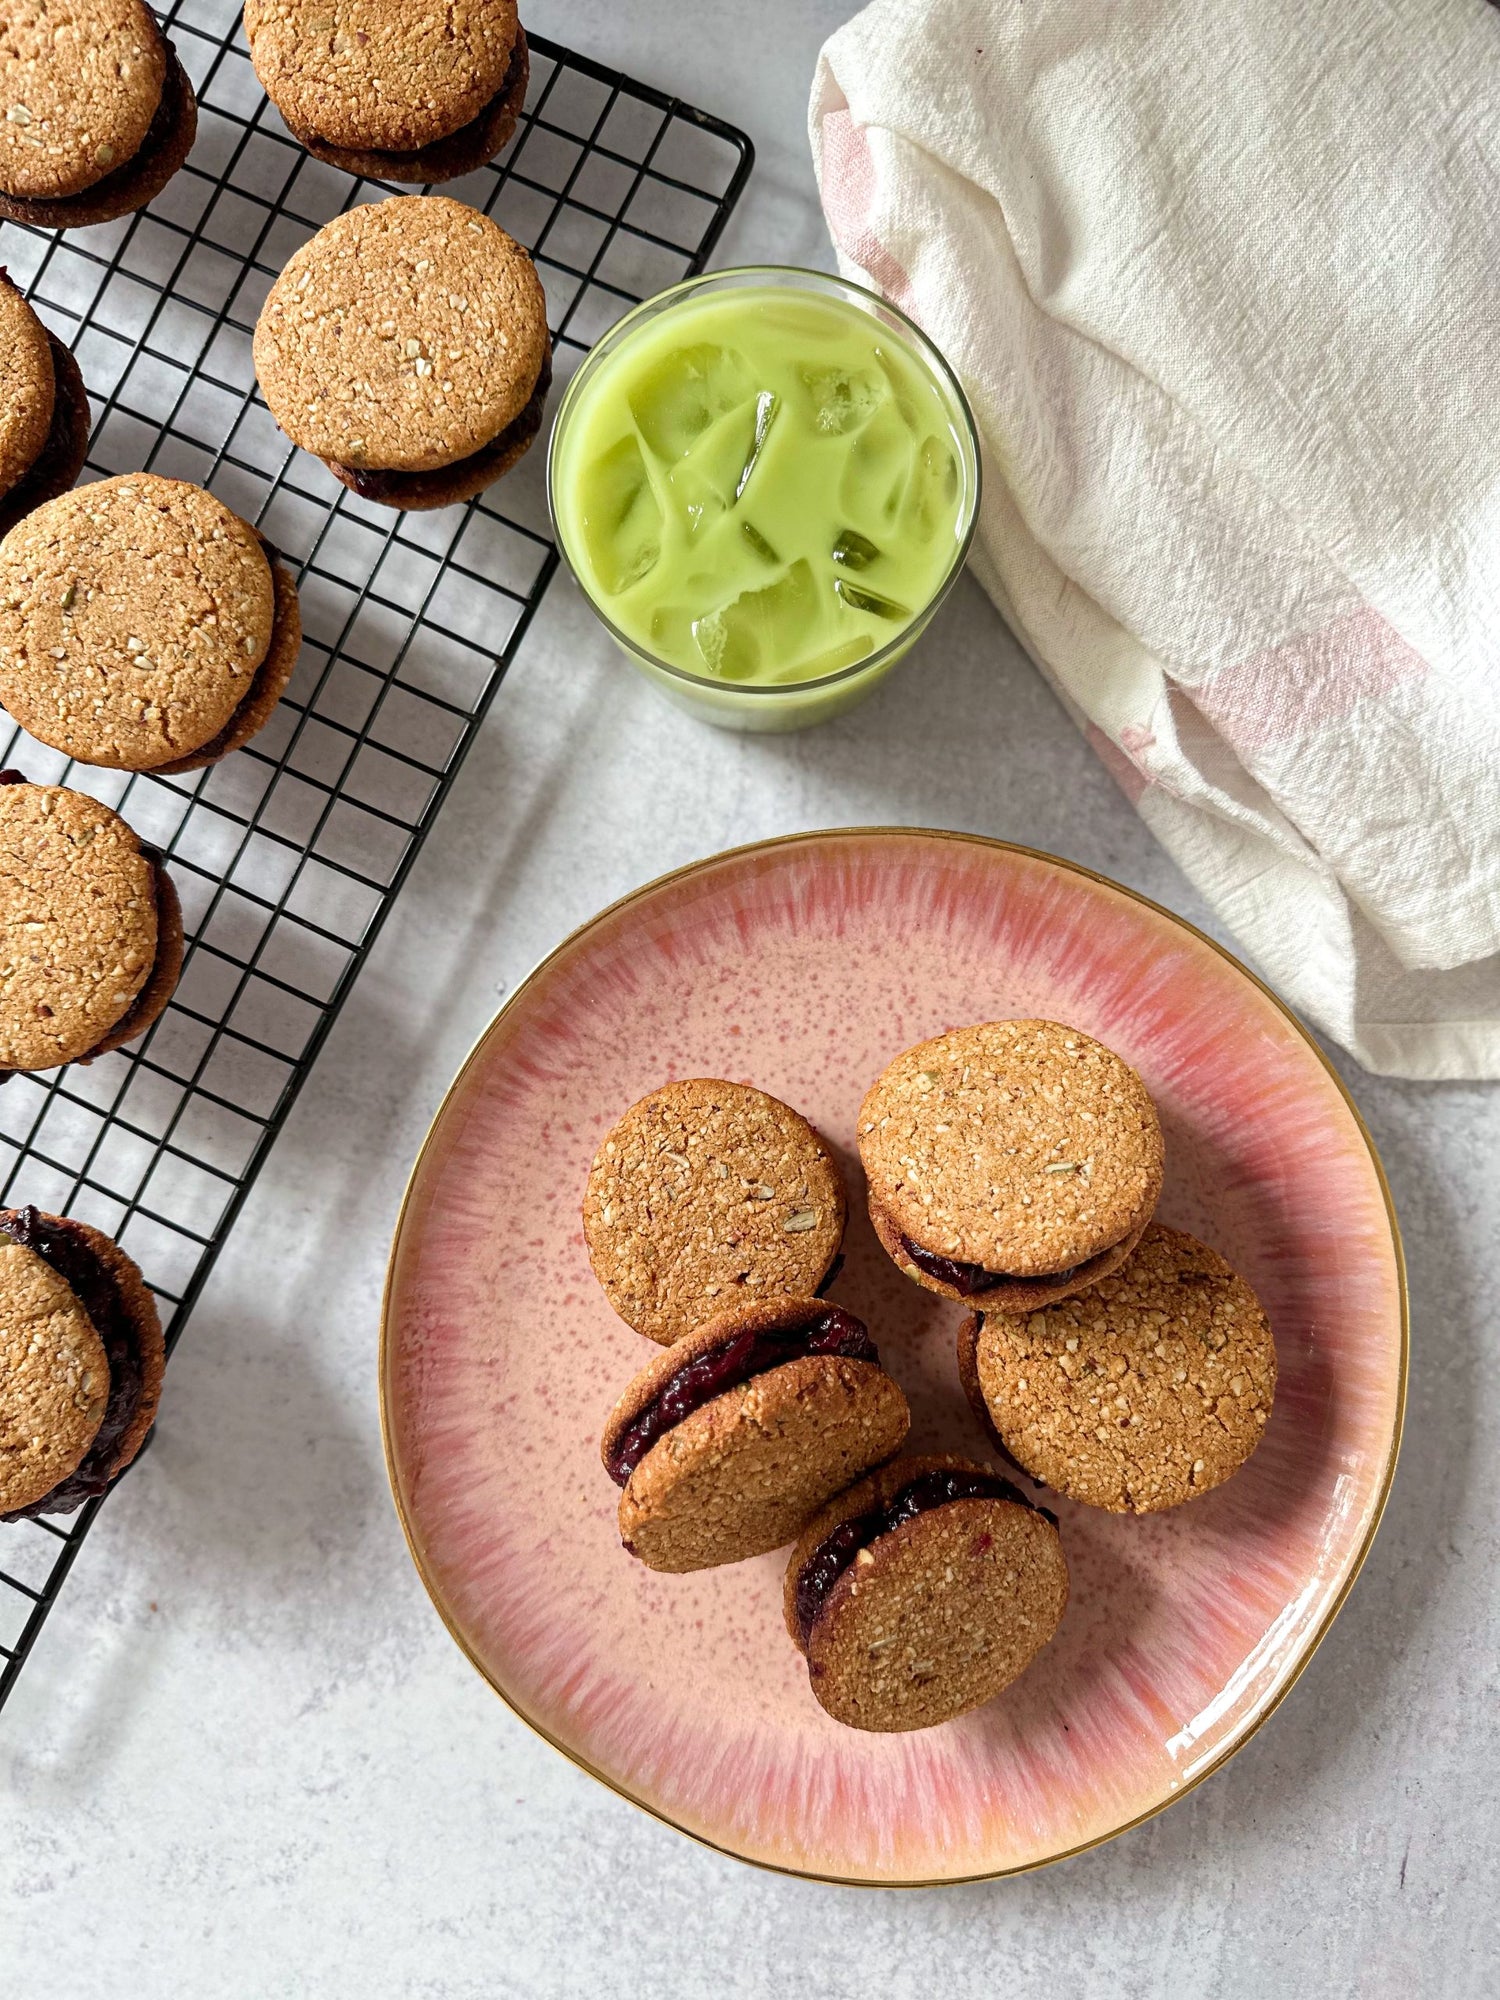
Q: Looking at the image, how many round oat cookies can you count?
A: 12